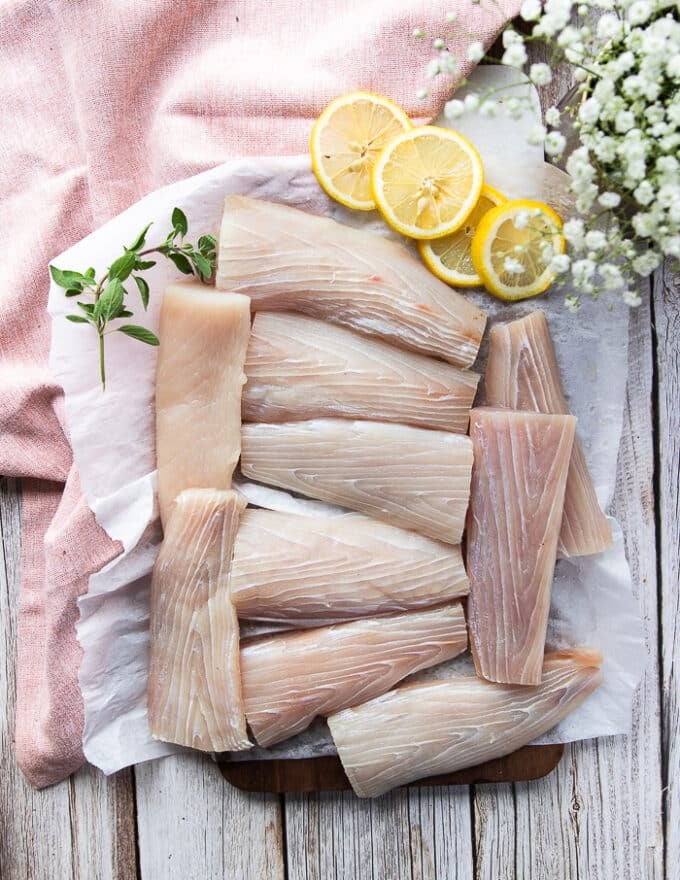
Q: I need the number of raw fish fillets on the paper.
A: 10